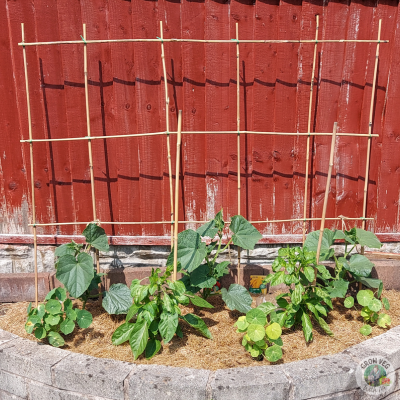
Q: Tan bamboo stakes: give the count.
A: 11